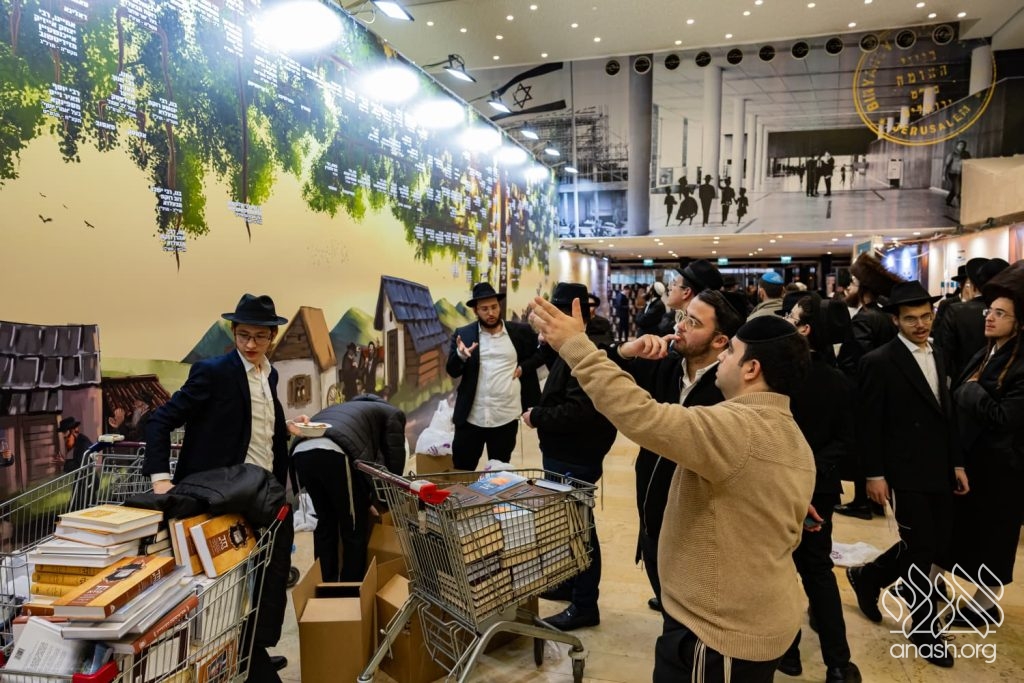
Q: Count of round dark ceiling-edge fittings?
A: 11